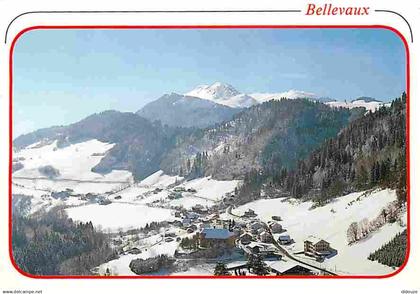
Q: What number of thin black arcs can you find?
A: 2